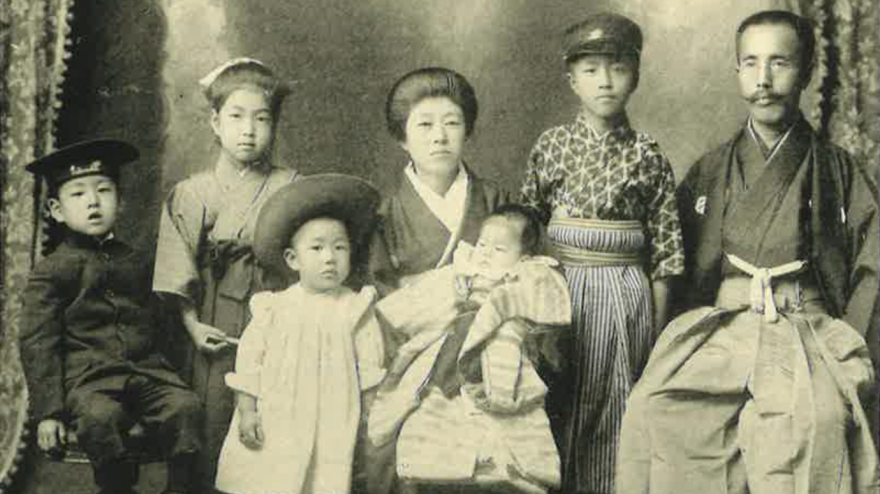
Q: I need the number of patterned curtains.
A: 2